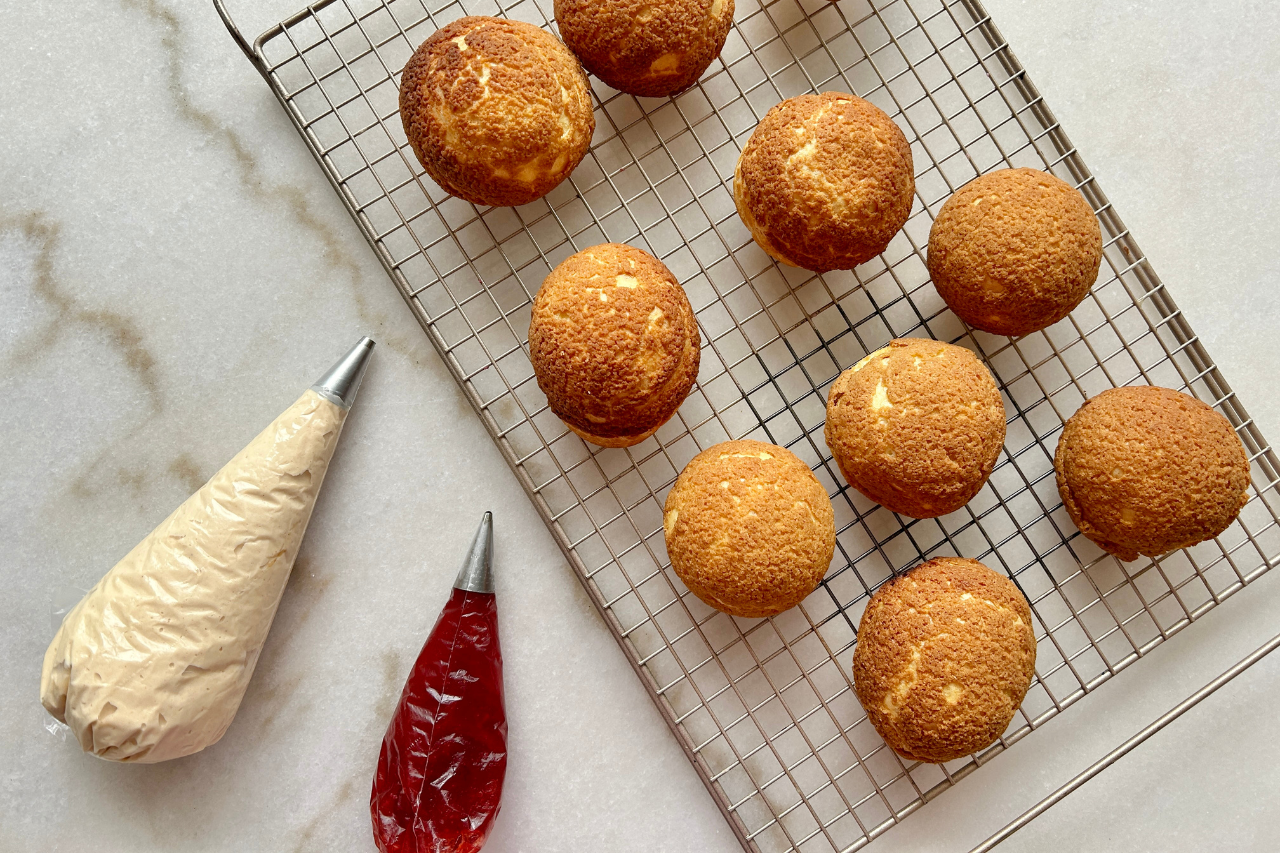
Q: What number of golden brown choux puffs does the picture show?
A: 9